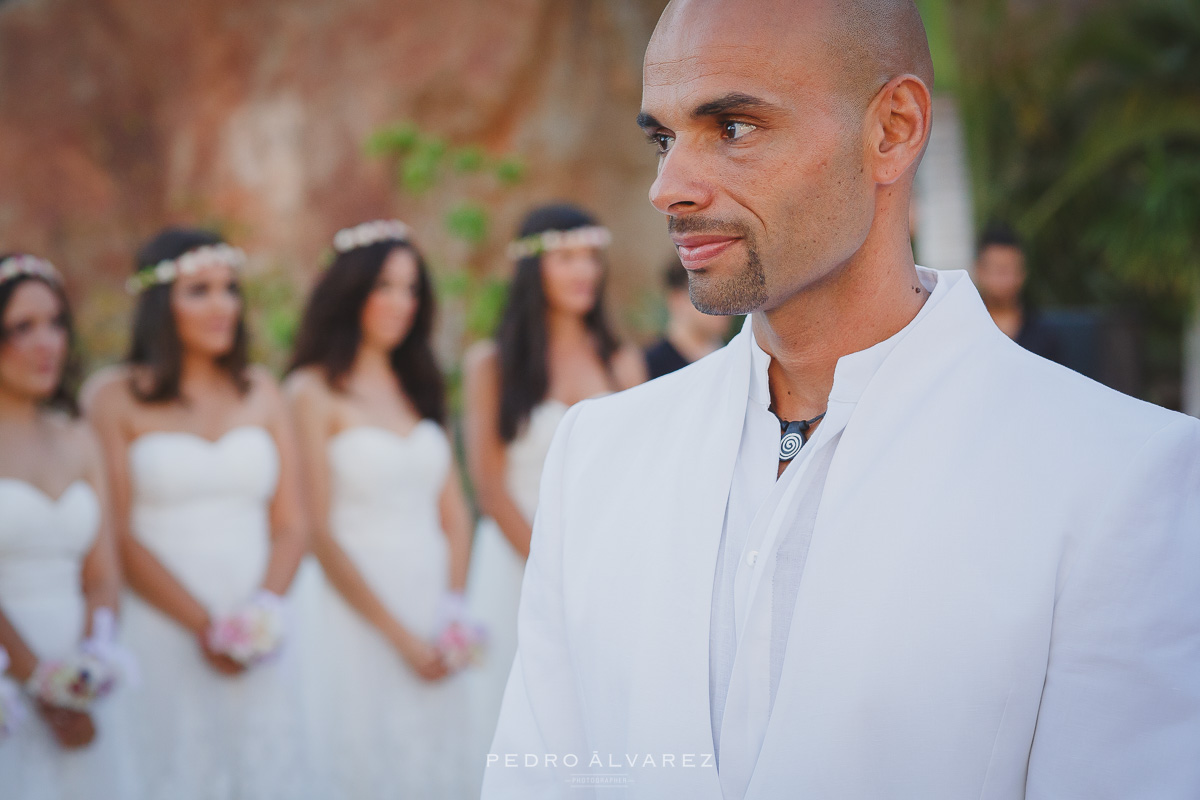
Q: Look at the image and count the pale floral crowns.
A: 4